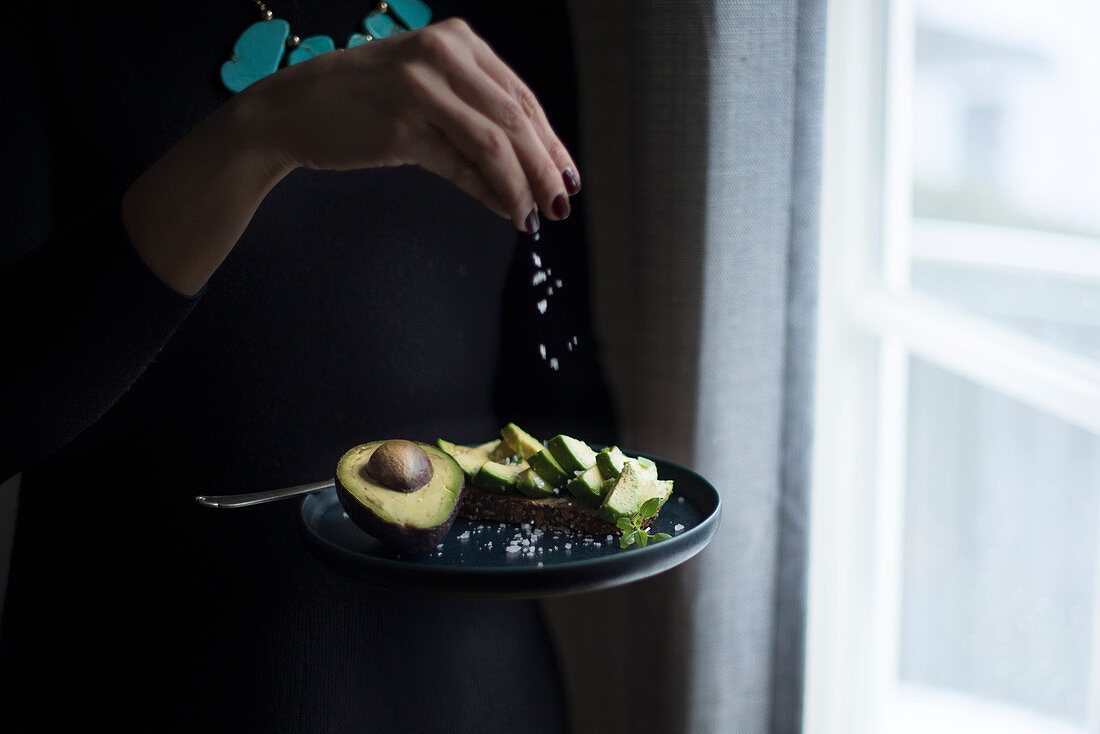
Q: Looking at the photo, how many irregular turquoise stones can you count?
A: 5